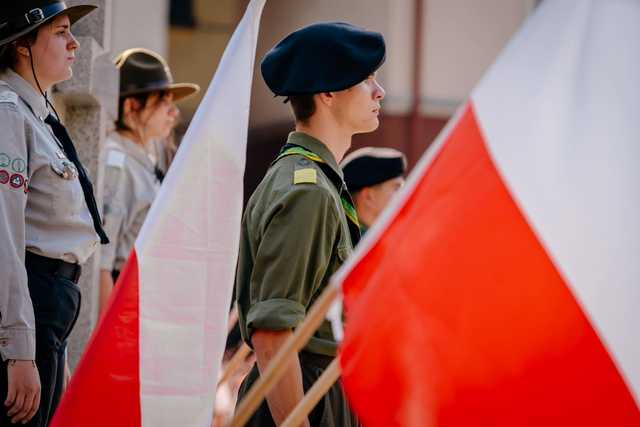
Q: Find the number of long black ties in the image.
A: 1